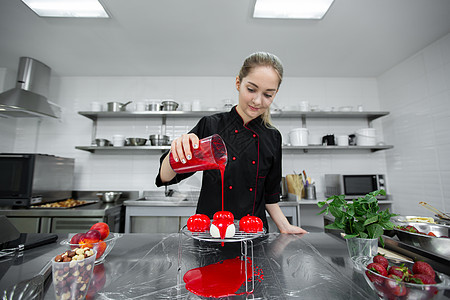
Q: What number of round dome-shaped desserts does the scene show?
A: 4